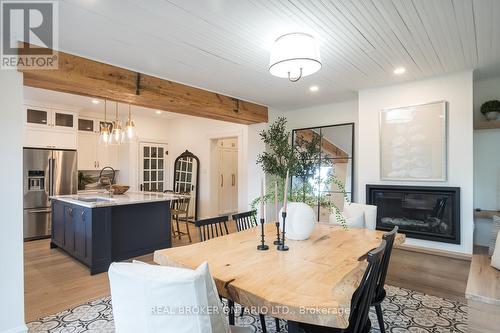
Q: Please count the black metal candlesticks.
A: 3